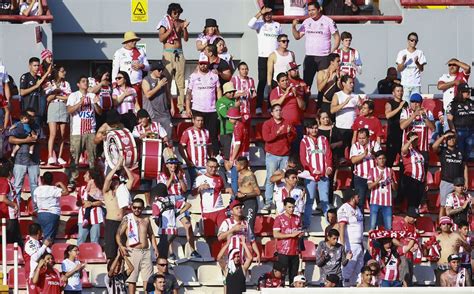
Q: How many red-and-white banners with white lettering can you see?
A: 1